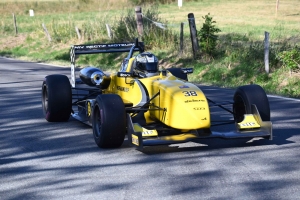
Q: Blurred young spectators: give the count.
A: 0